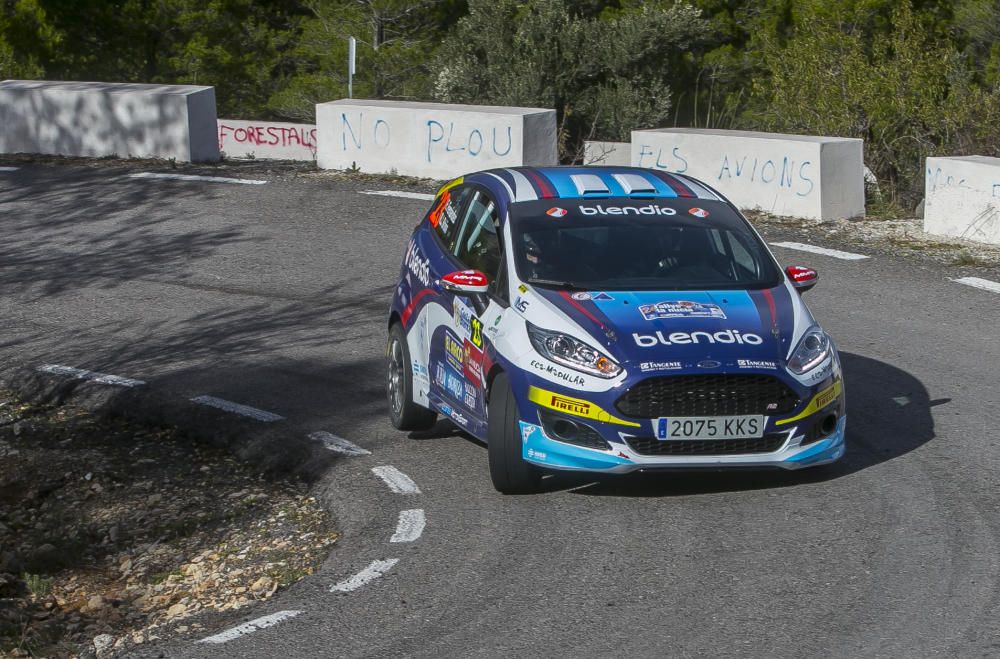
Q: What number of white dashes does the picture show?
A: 12